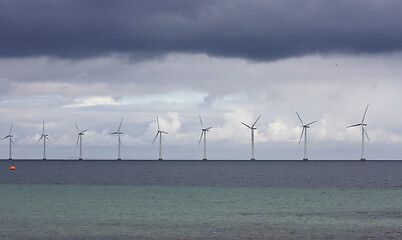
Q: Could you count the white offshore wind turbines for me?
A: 9